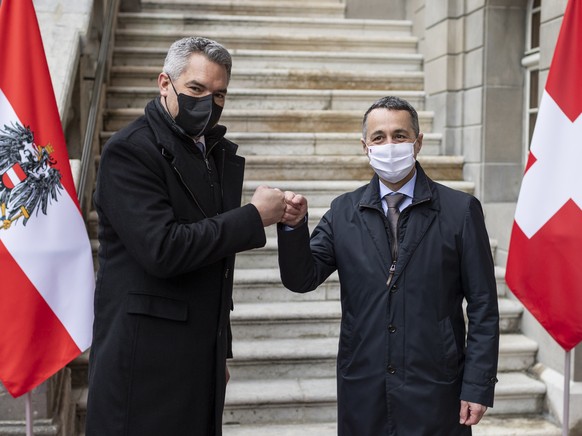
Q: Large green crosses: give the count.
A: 0